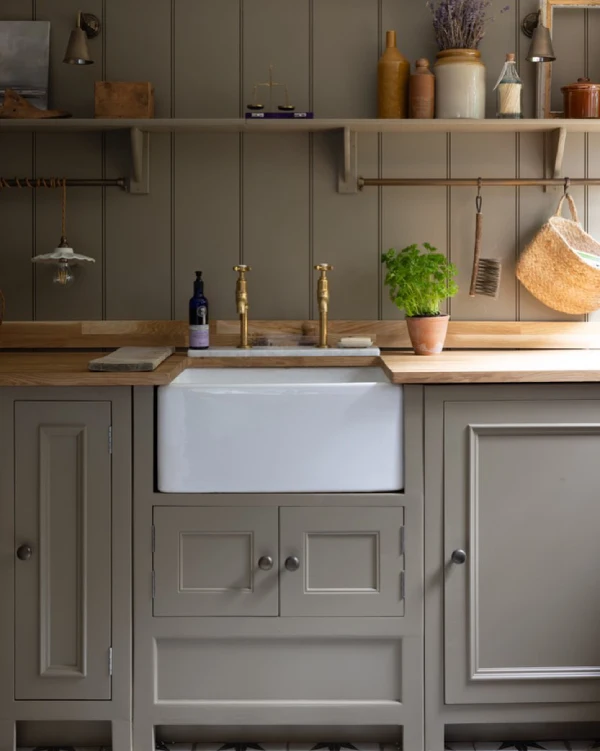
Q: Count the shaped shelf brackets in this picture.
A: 3